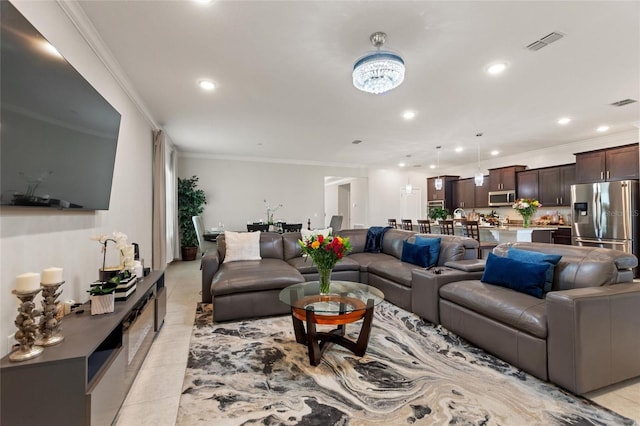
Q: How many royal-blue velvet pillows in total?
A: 2